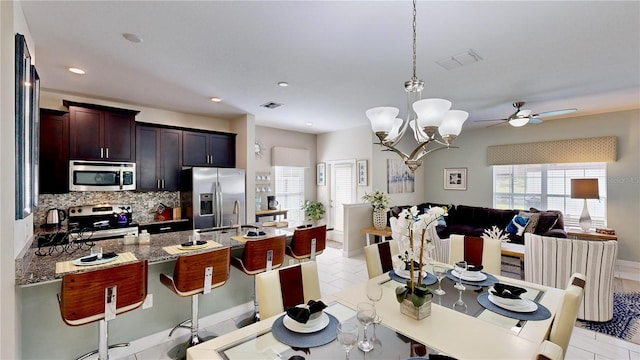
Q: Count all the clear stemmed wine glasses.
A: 5